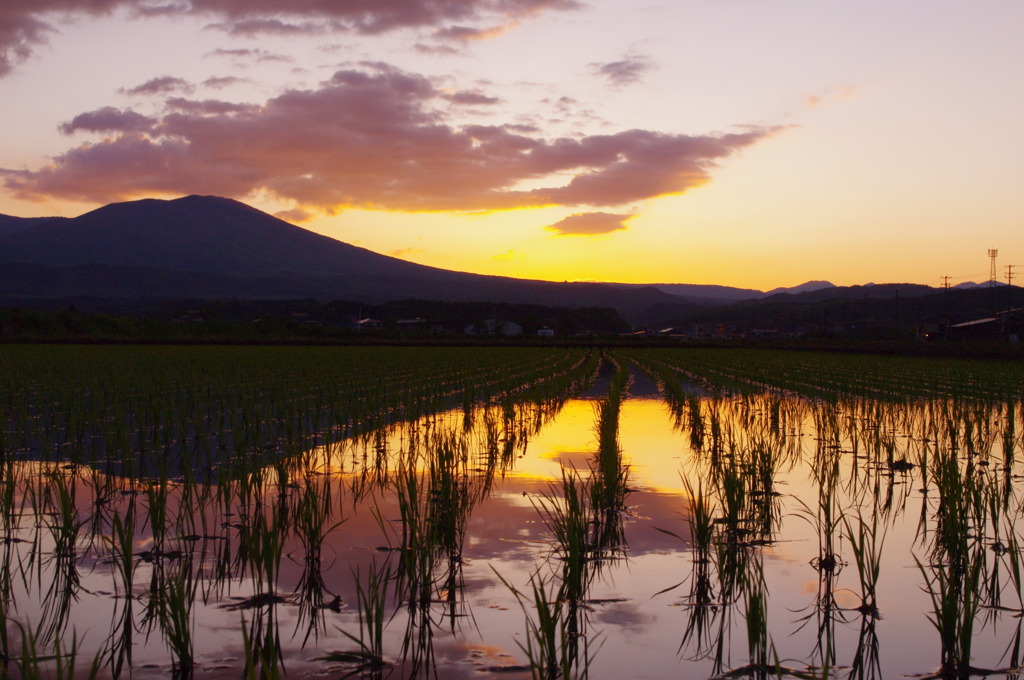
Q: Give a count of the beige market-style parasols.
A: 0